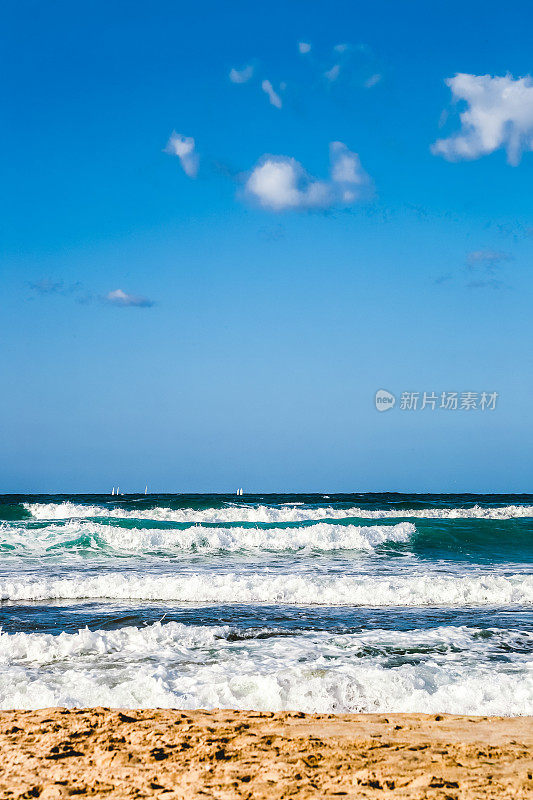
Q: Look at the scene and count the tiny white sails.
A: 5